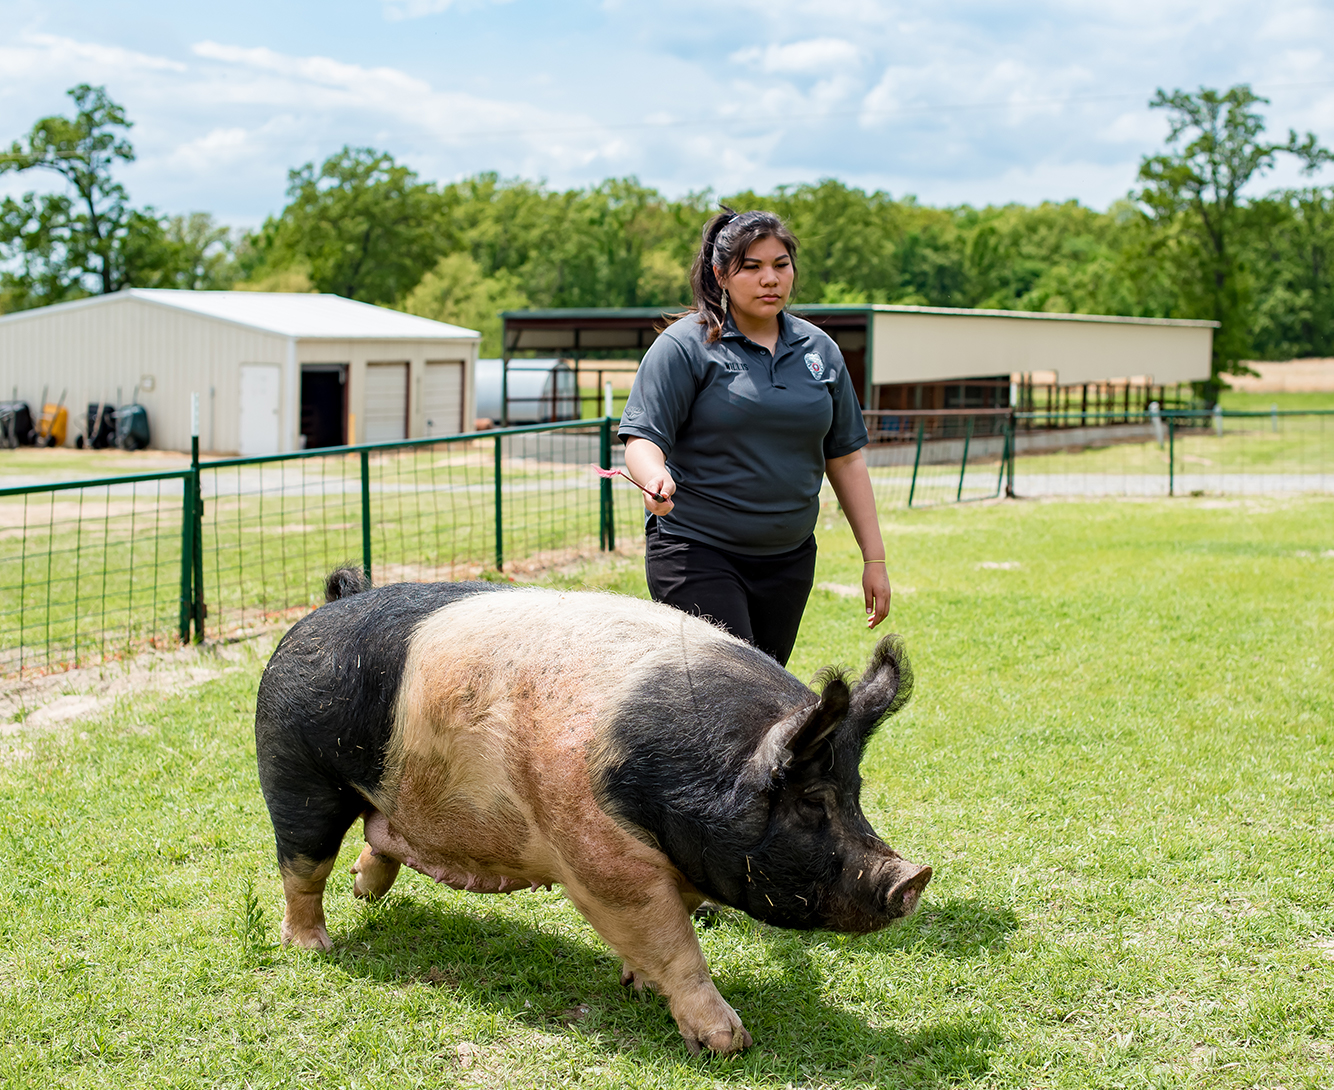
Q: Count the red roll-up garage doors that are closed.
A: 0